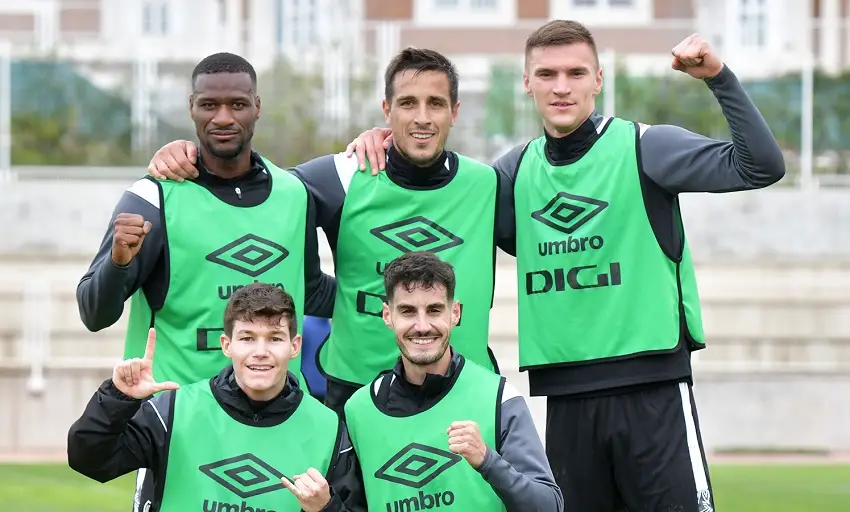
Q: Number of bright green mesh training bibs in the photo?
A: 5